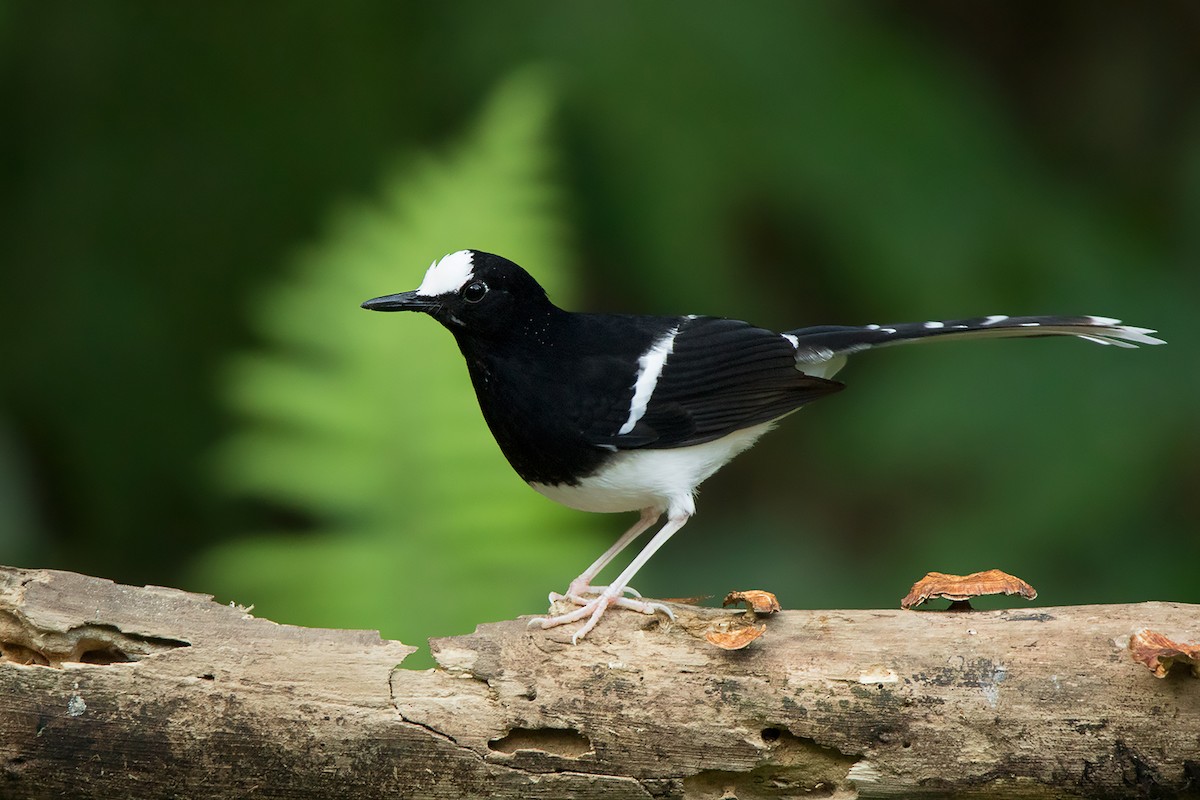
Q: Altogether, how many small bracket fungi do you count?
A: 4